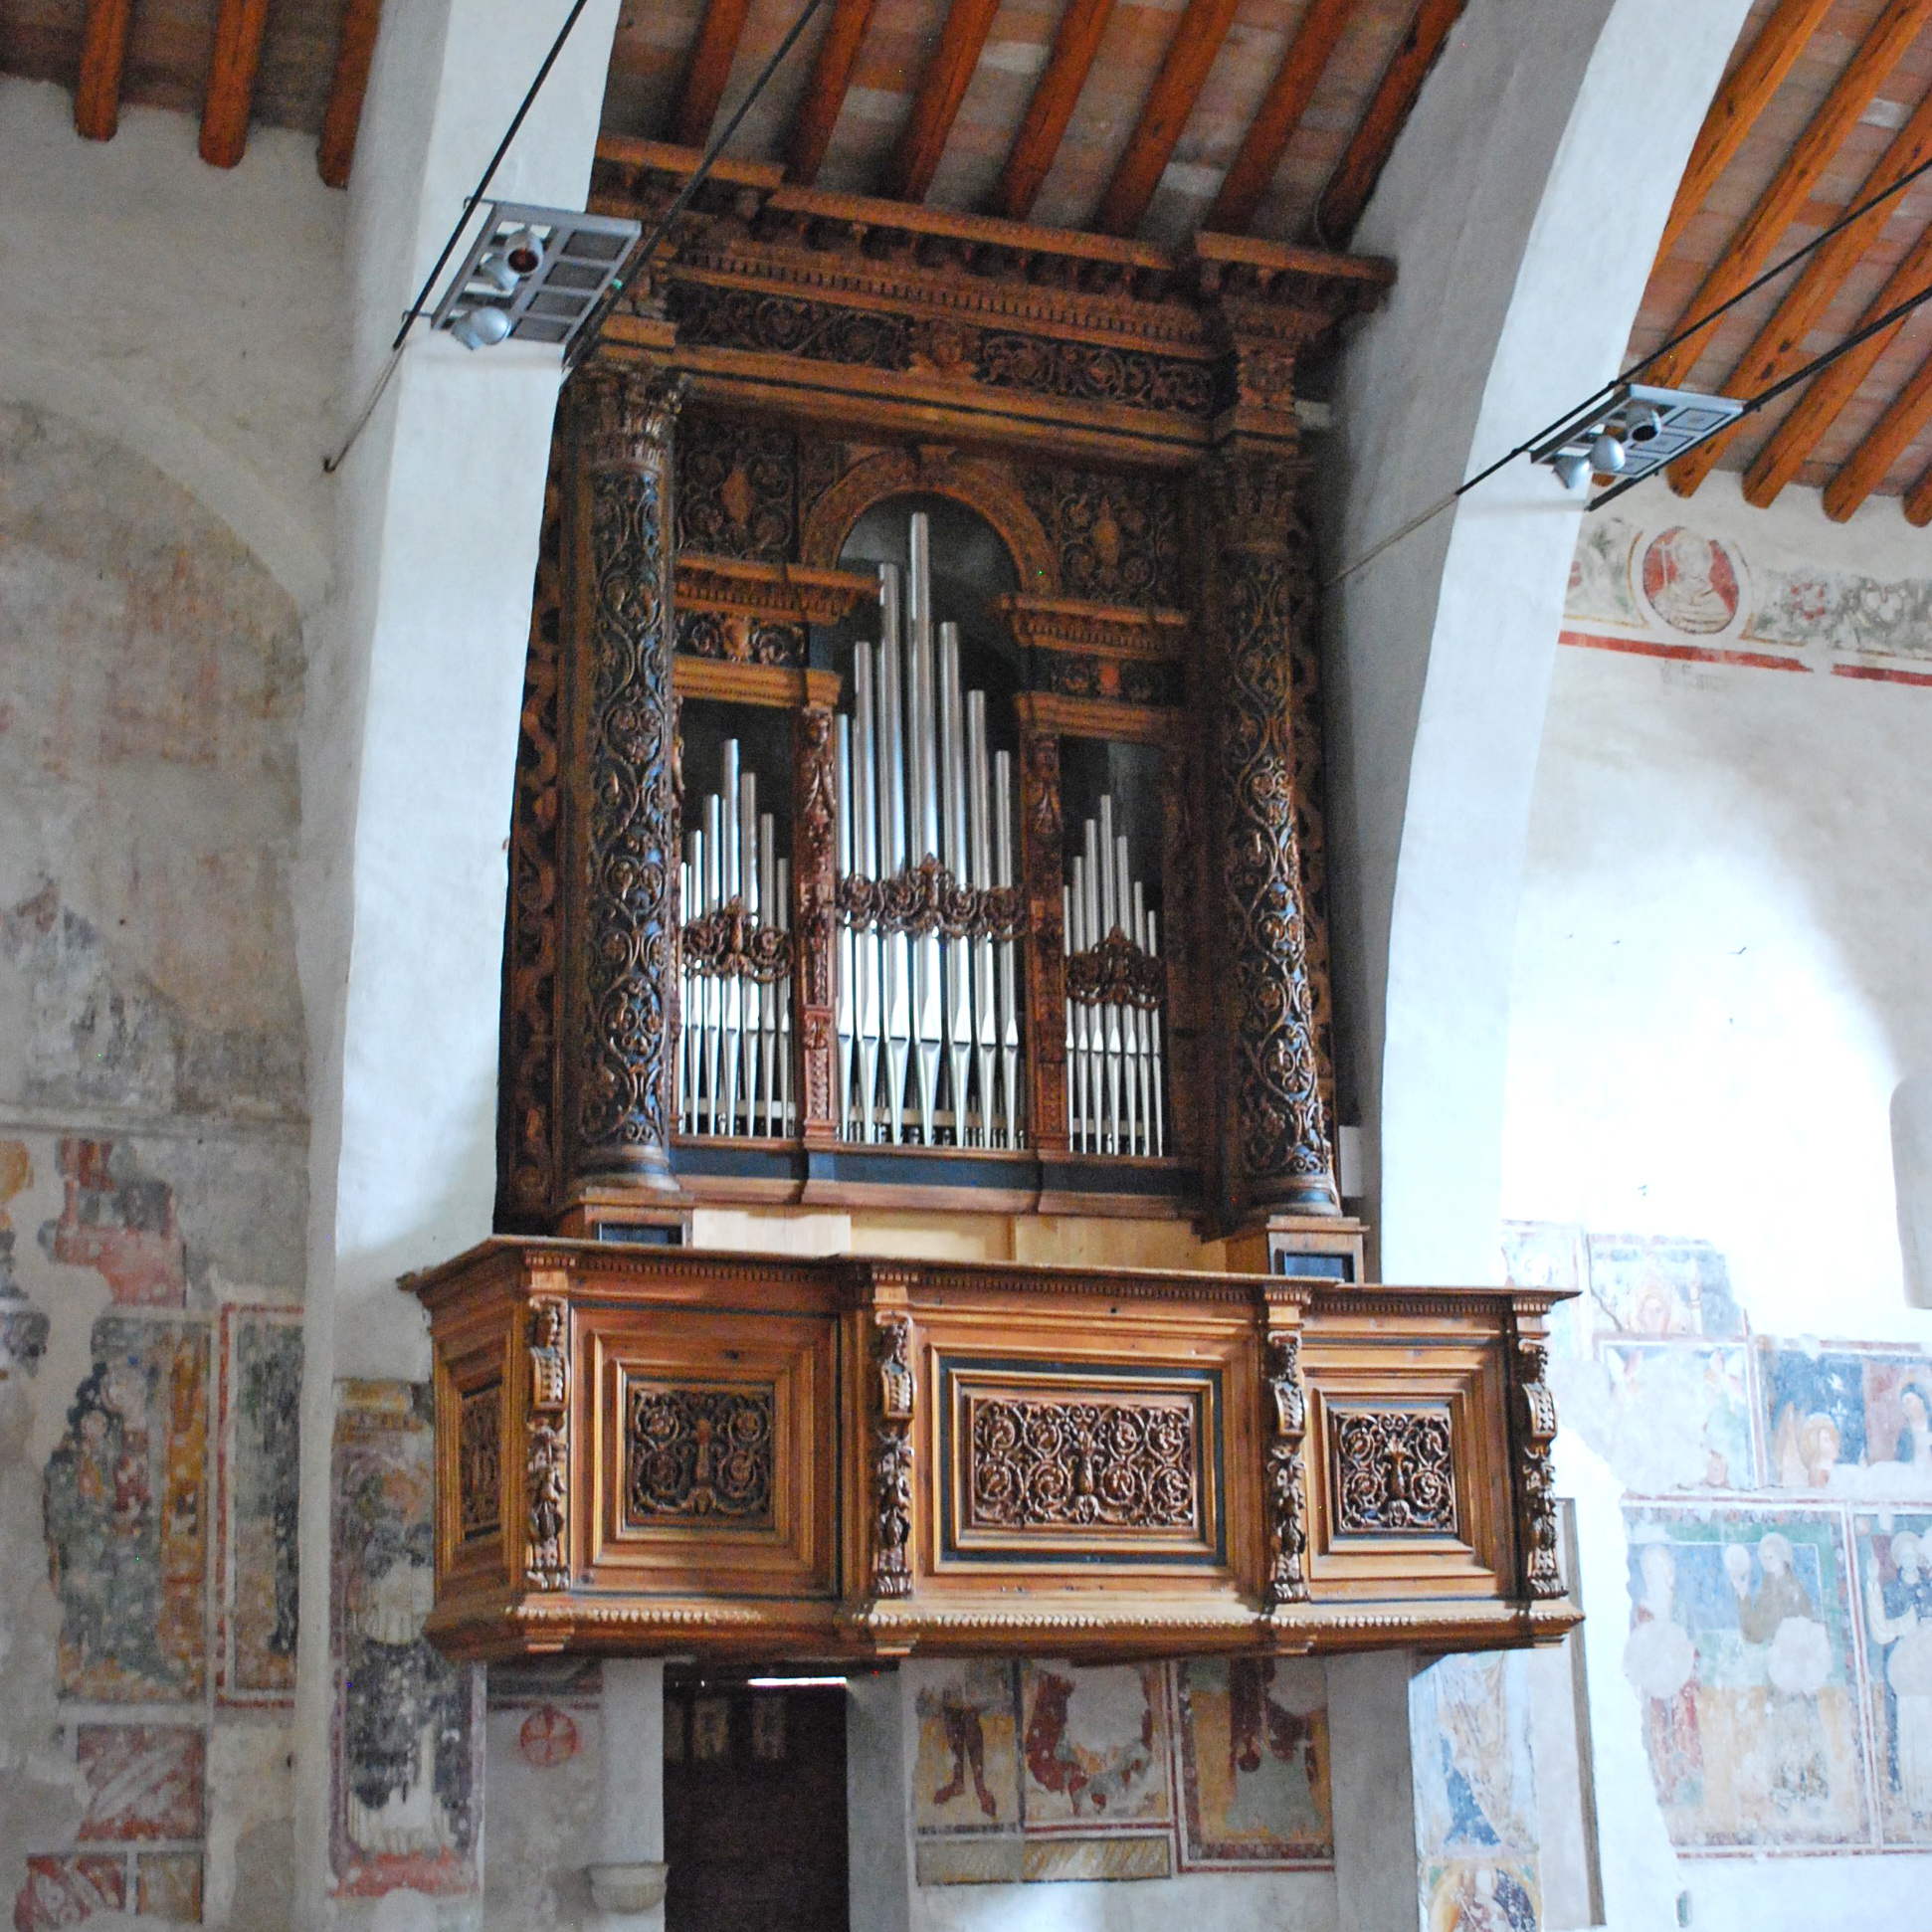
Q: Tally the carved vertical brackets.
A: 4